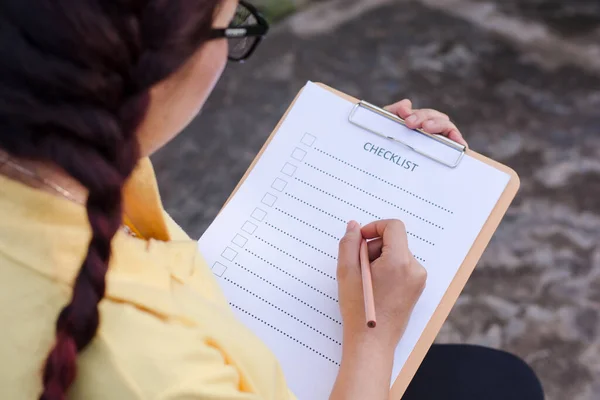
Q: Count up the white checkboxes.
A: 10